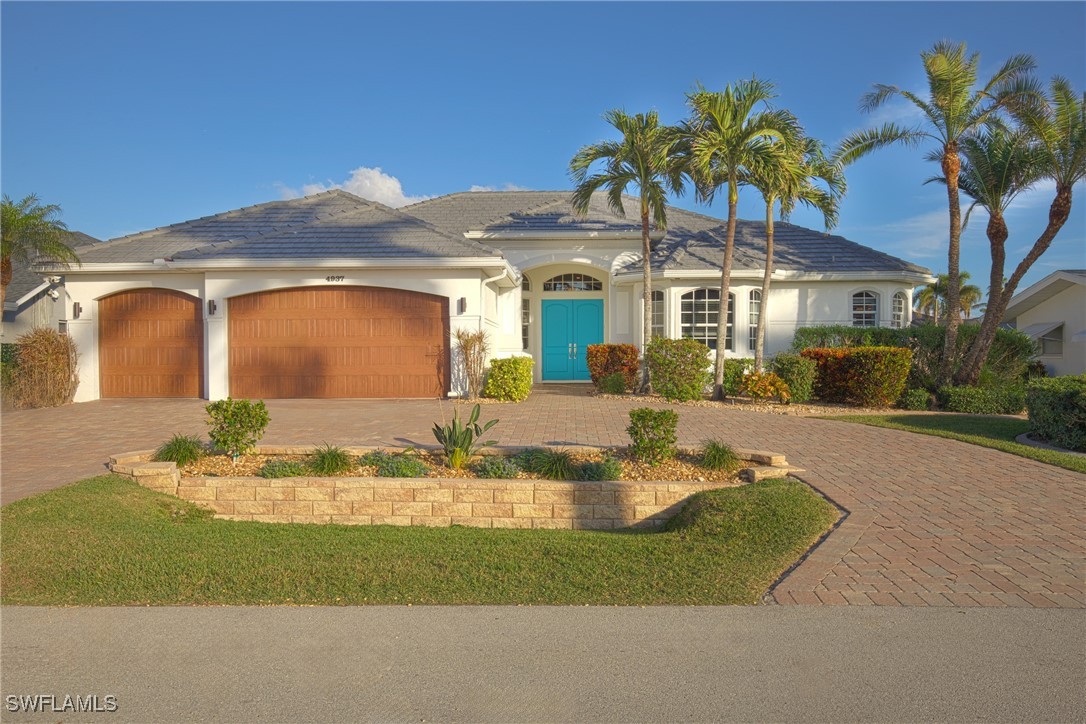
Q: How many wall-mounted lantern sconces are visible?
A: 3